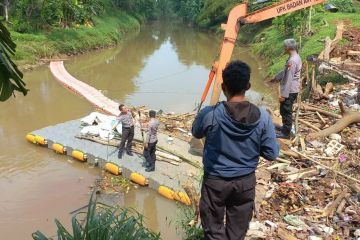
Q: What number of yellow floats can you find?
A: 8